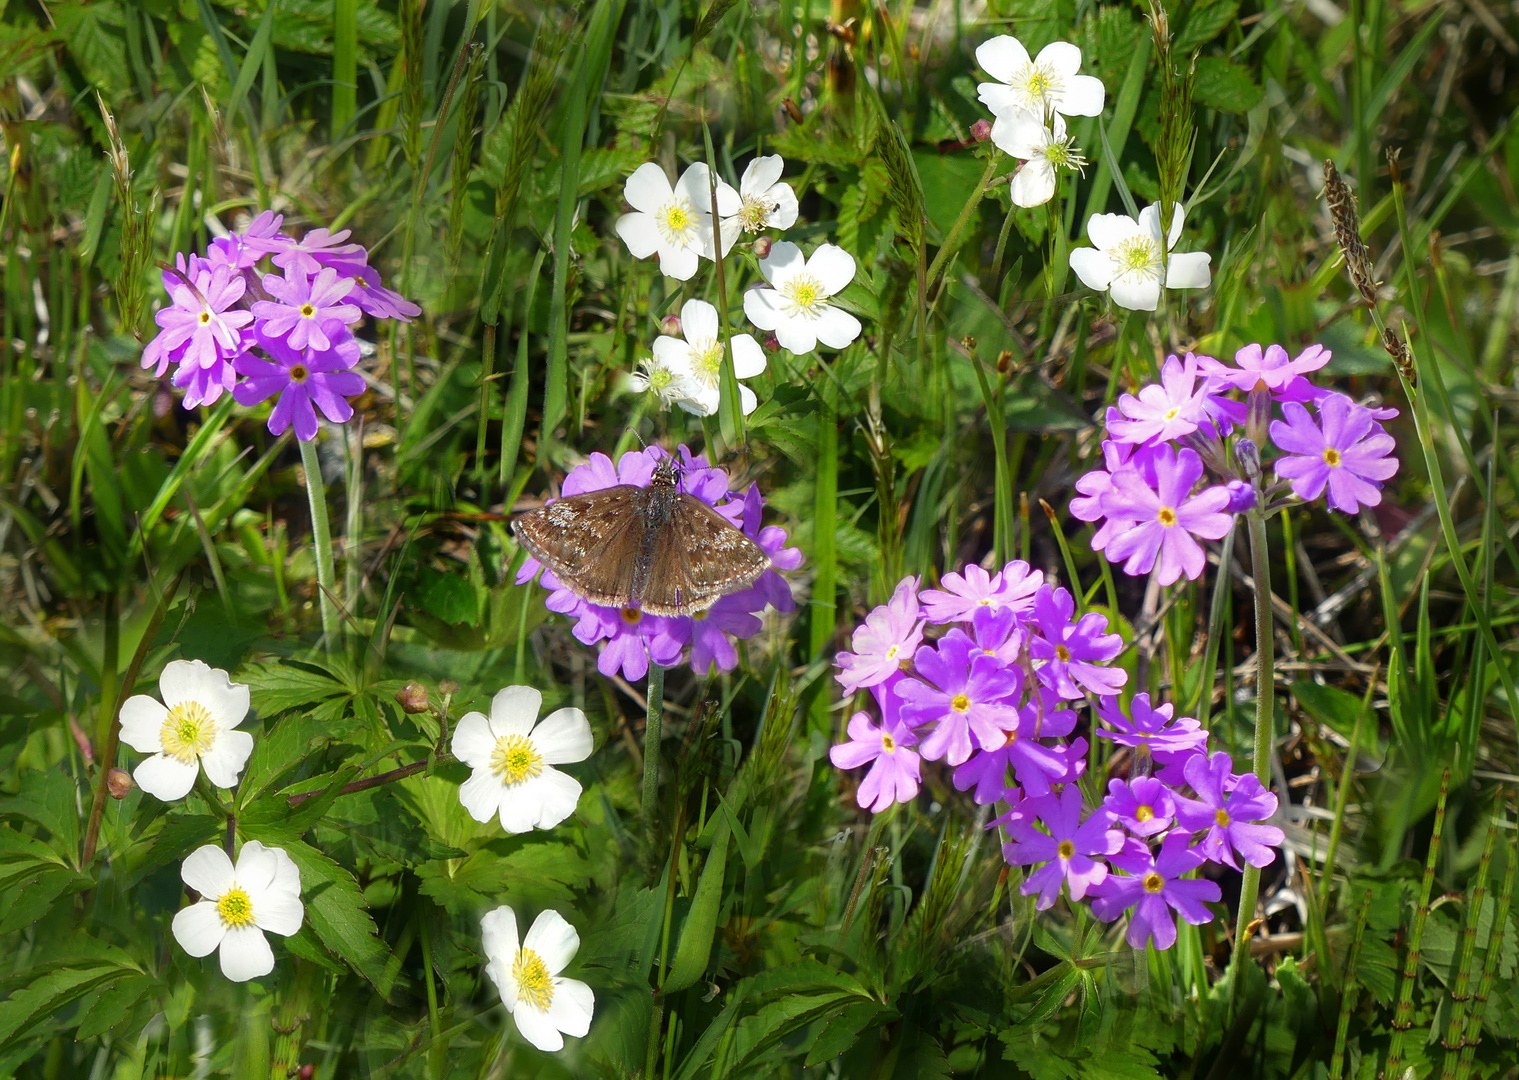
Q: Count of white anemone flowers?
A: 12